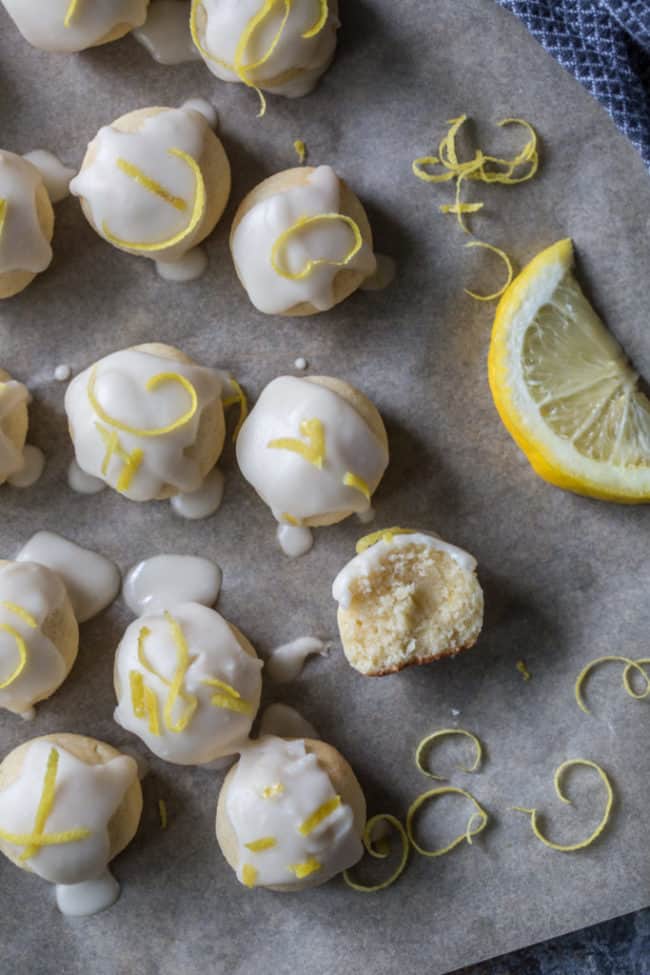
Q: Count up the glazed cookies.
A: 13